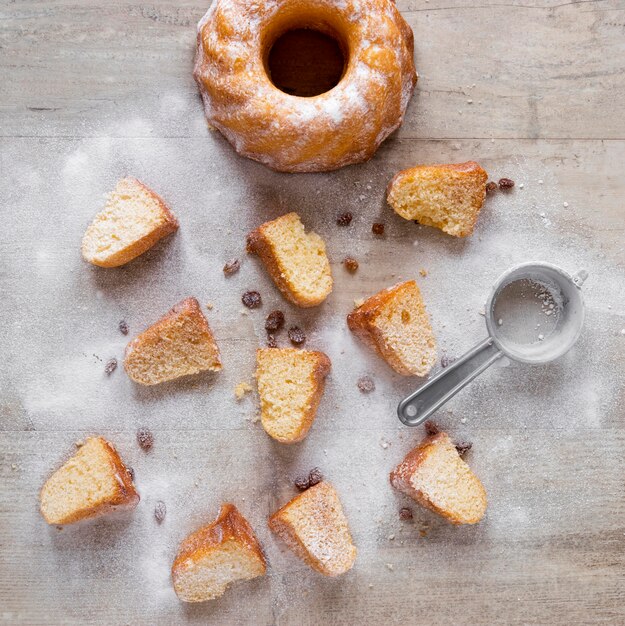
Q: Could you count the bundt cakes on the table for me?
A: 1